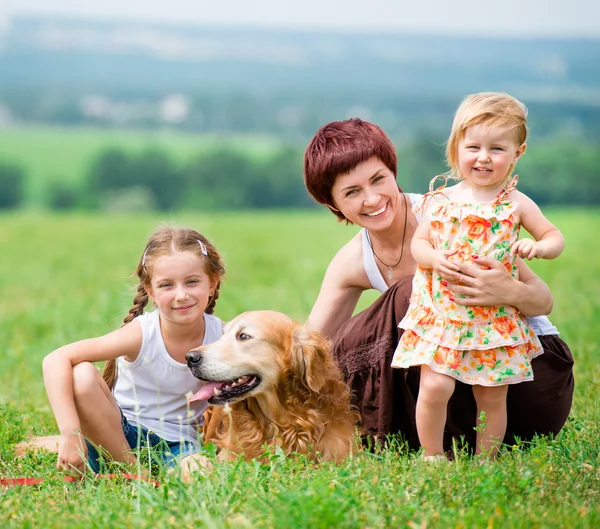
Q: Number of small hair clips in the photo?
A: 2